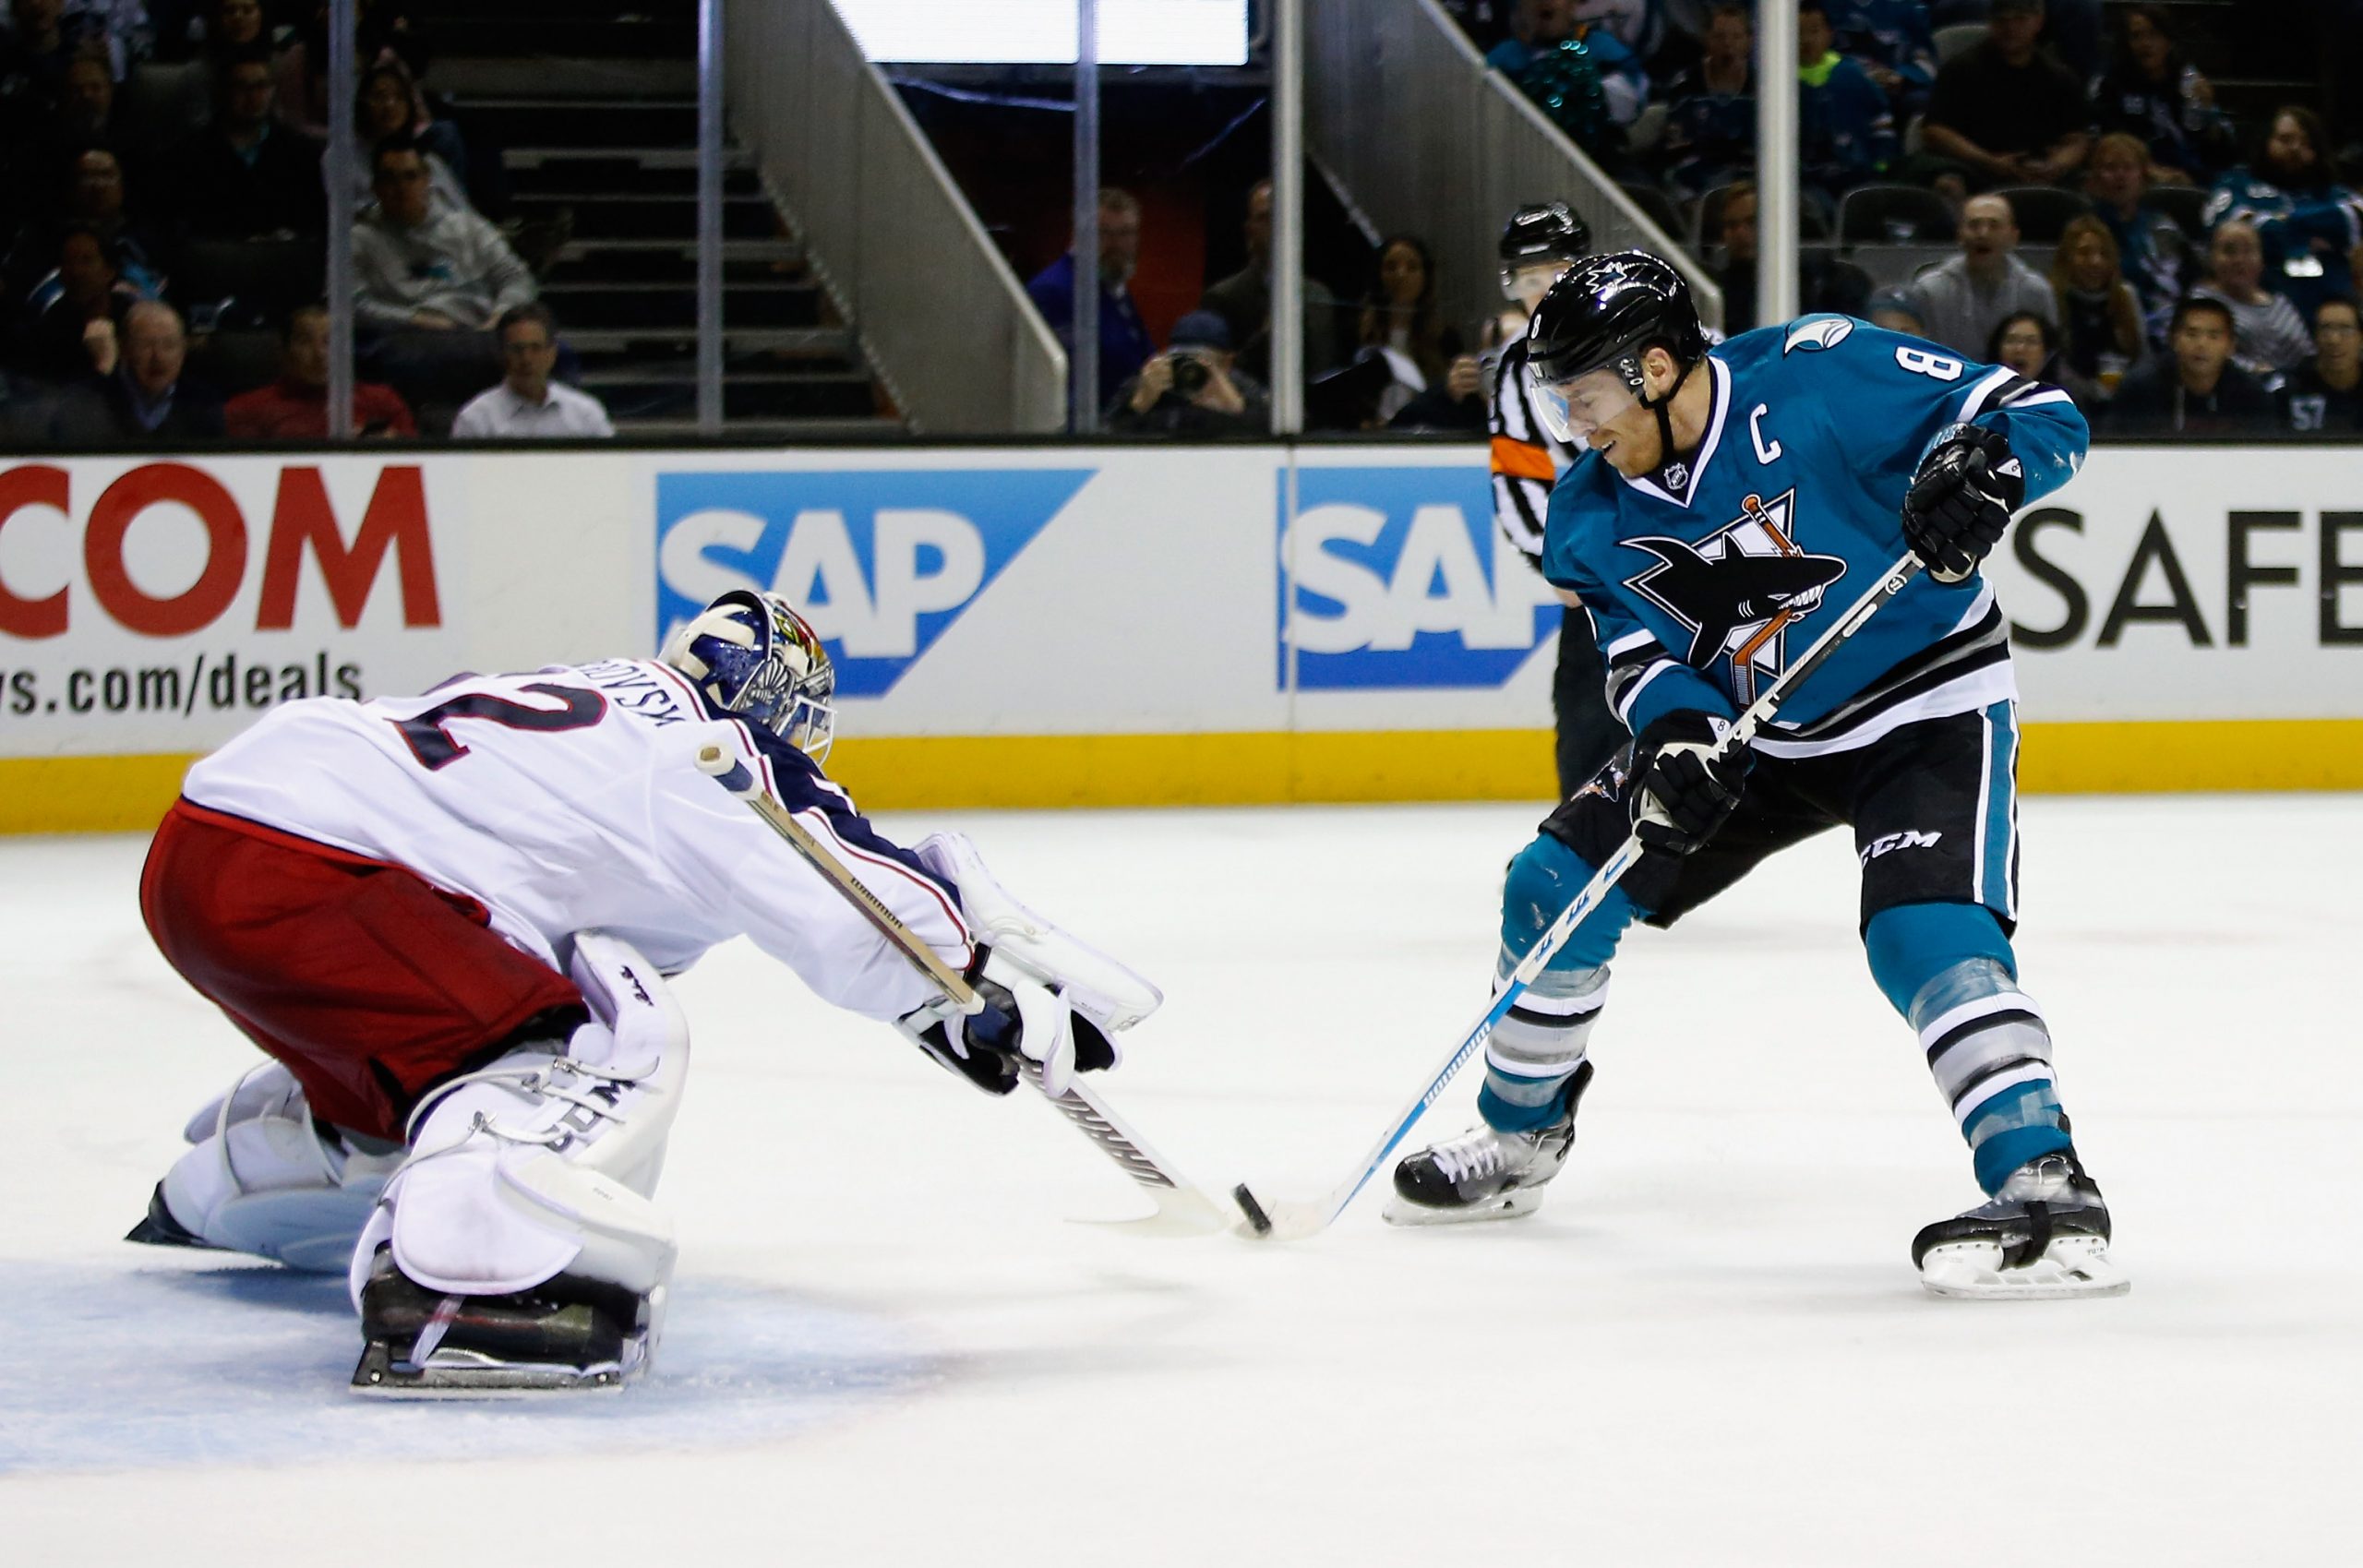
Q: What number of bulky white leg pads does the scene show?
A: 2